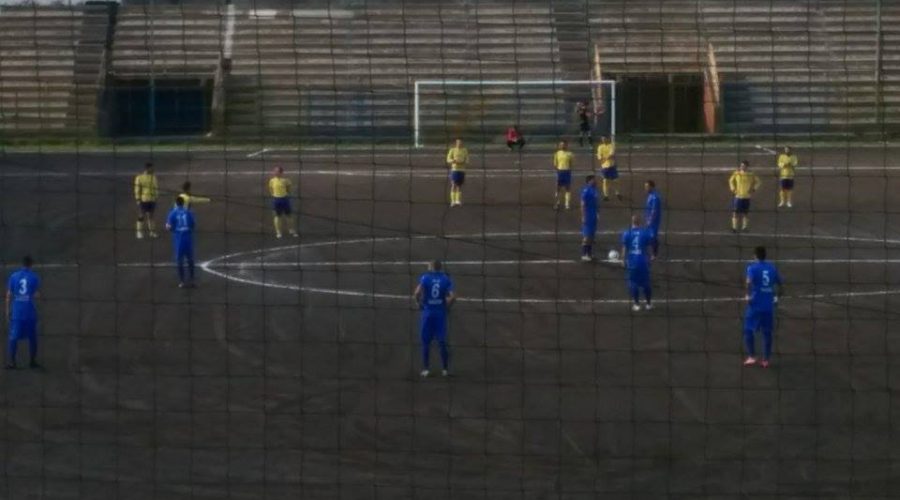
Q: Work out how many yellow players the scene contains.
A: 8